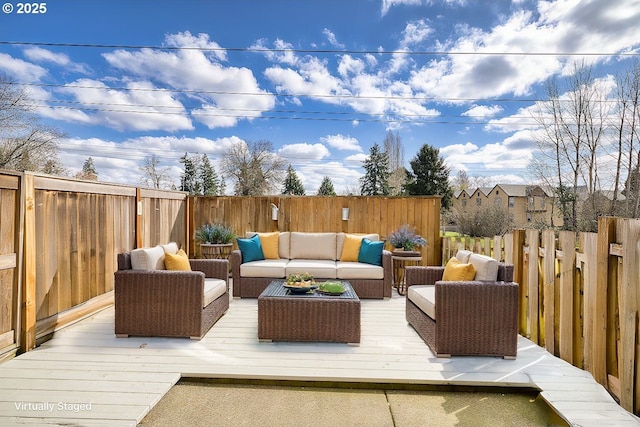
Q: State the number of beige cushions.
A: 12